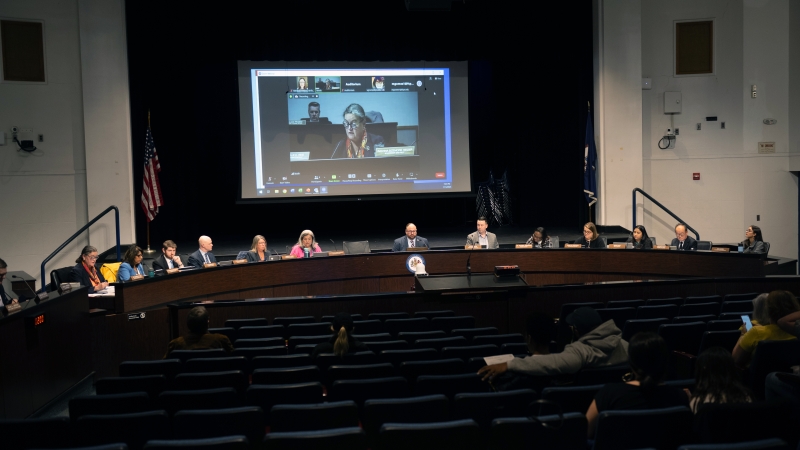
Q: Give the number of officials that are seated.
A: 14